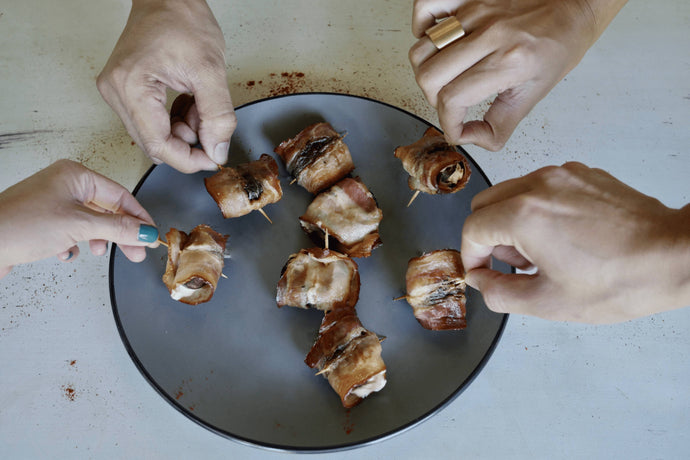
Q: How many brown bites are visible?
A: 8